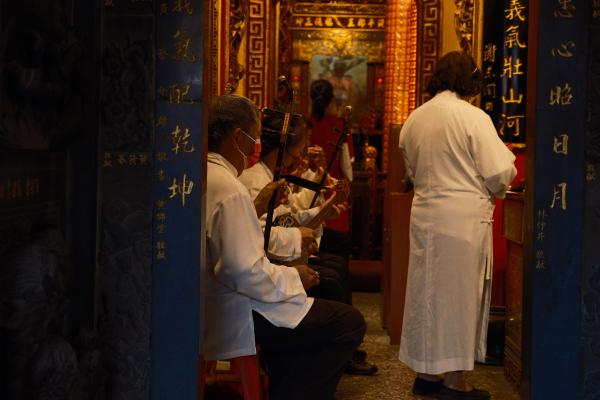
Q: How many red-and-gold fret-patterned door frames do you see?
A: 2